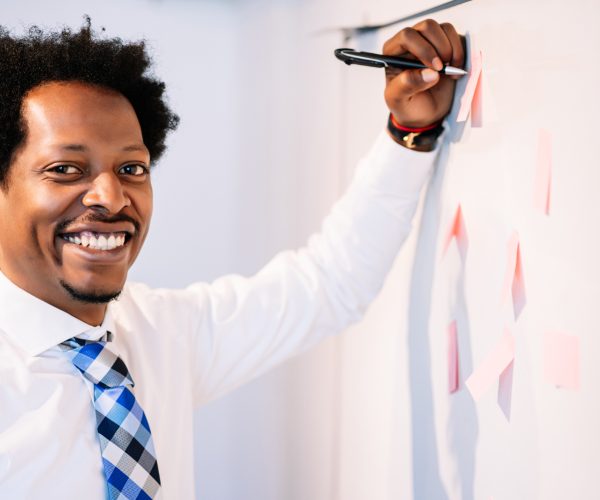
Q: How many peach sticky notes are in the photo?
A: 7